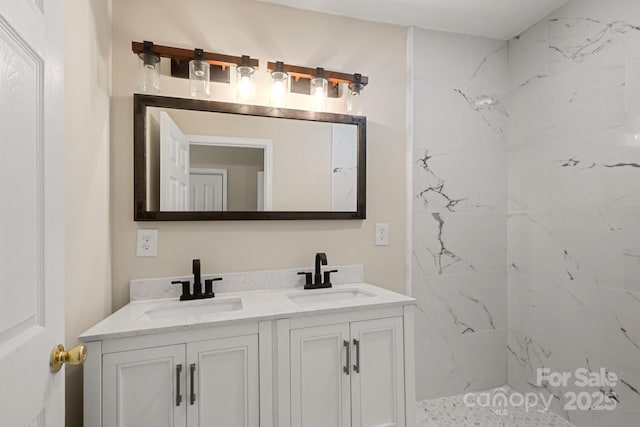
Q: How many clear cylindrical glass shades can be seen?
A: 6